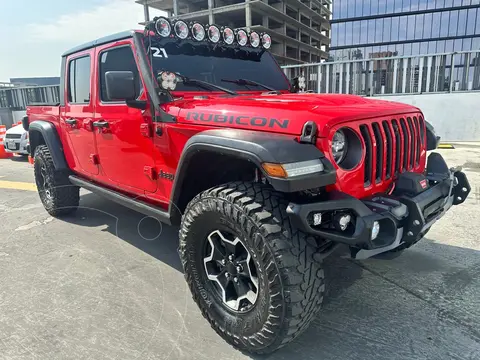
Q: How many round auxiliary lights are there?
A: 8